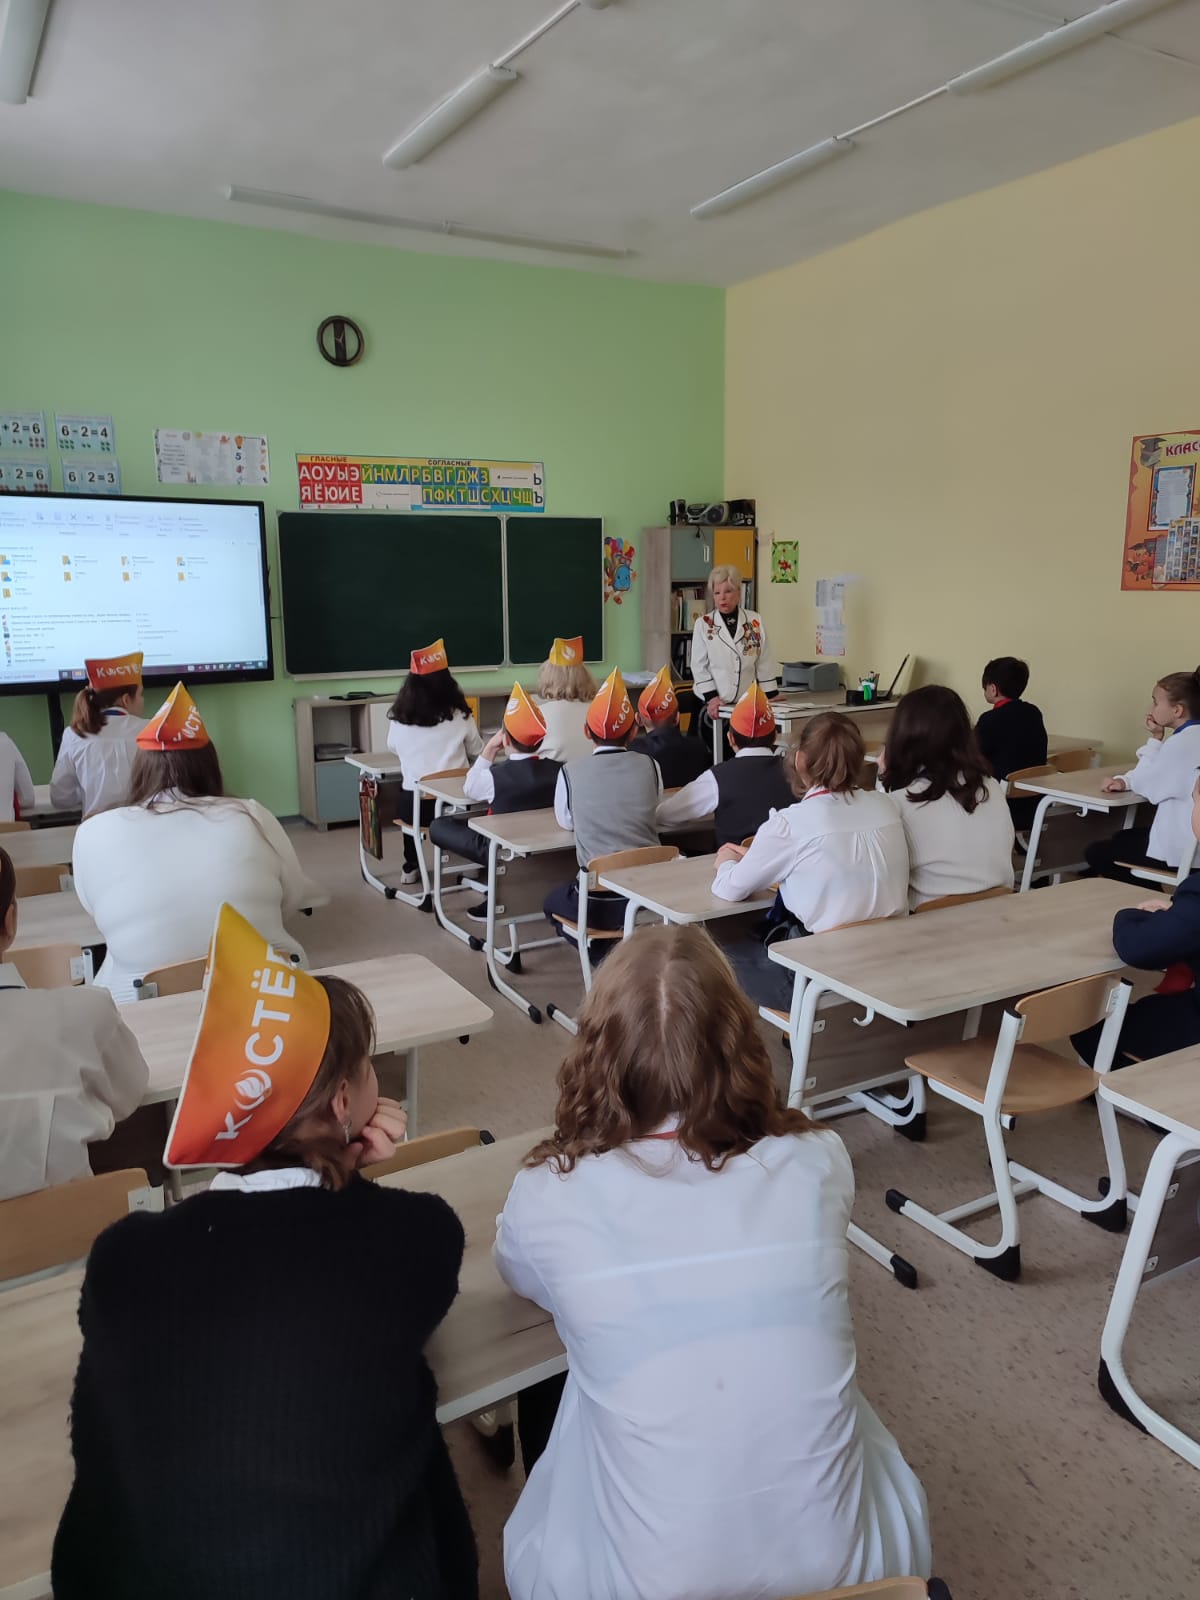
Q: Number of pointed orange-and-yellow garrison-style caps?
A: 9